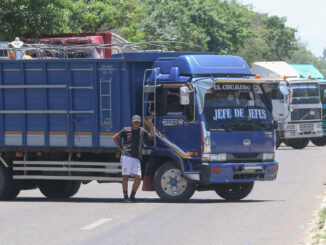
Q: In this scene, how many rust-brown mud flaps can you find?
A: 1